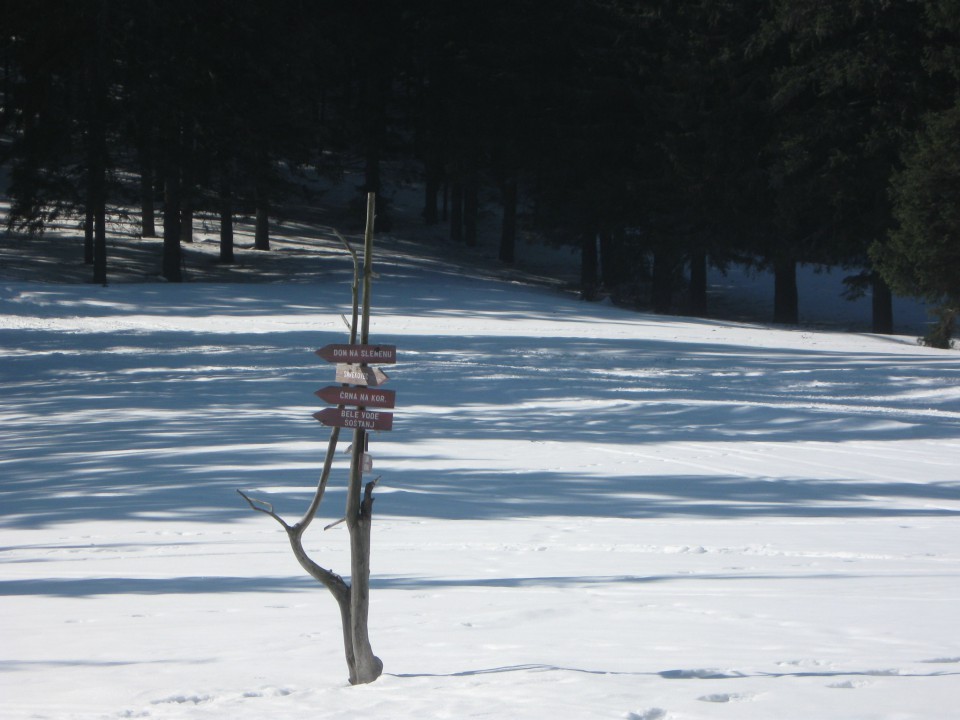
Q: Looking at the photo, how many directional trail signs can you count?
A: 4